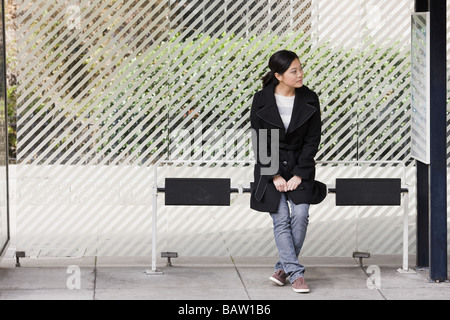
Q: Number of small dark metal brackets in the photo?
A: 3